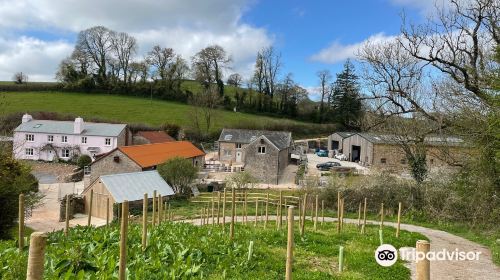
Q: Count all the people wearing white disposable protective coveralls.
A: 0